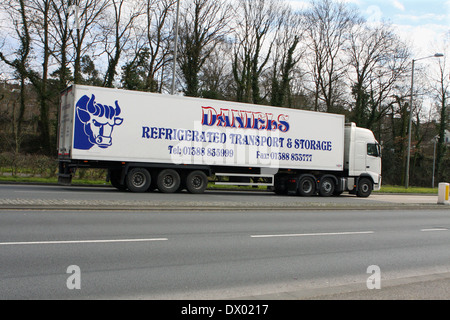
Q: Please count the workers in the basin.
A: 0